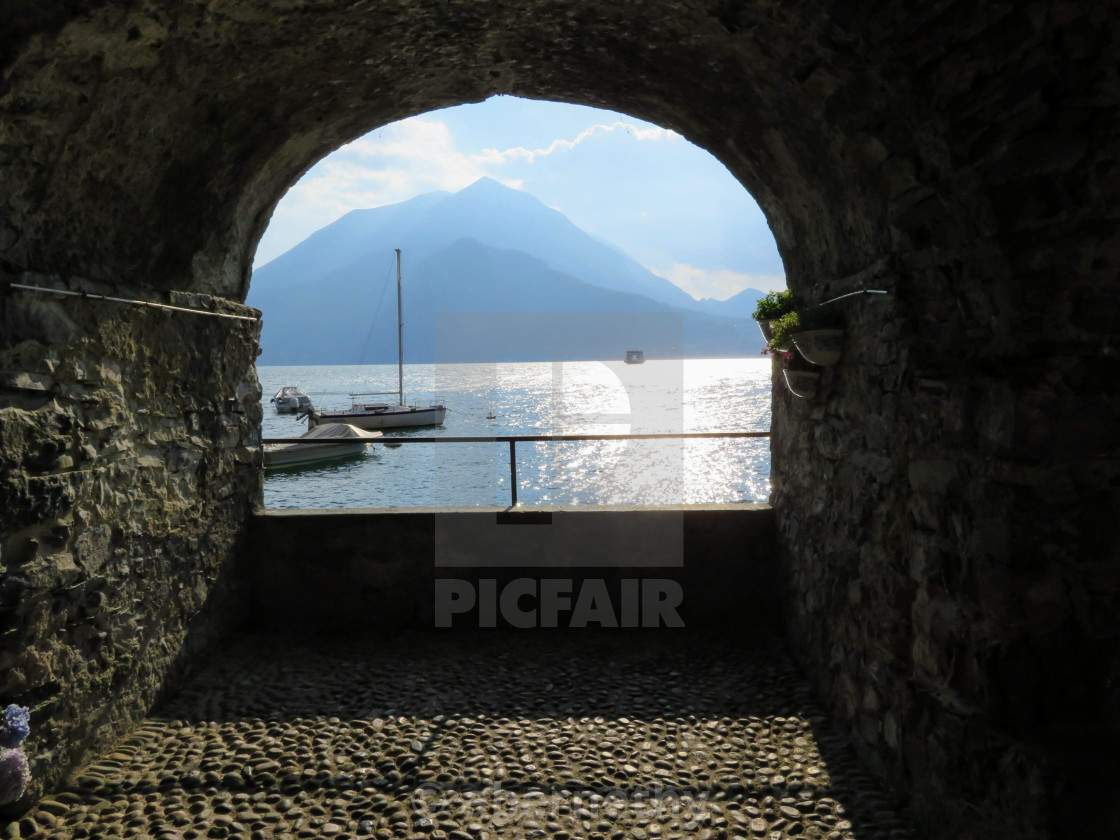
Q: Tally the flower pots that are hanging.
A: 3